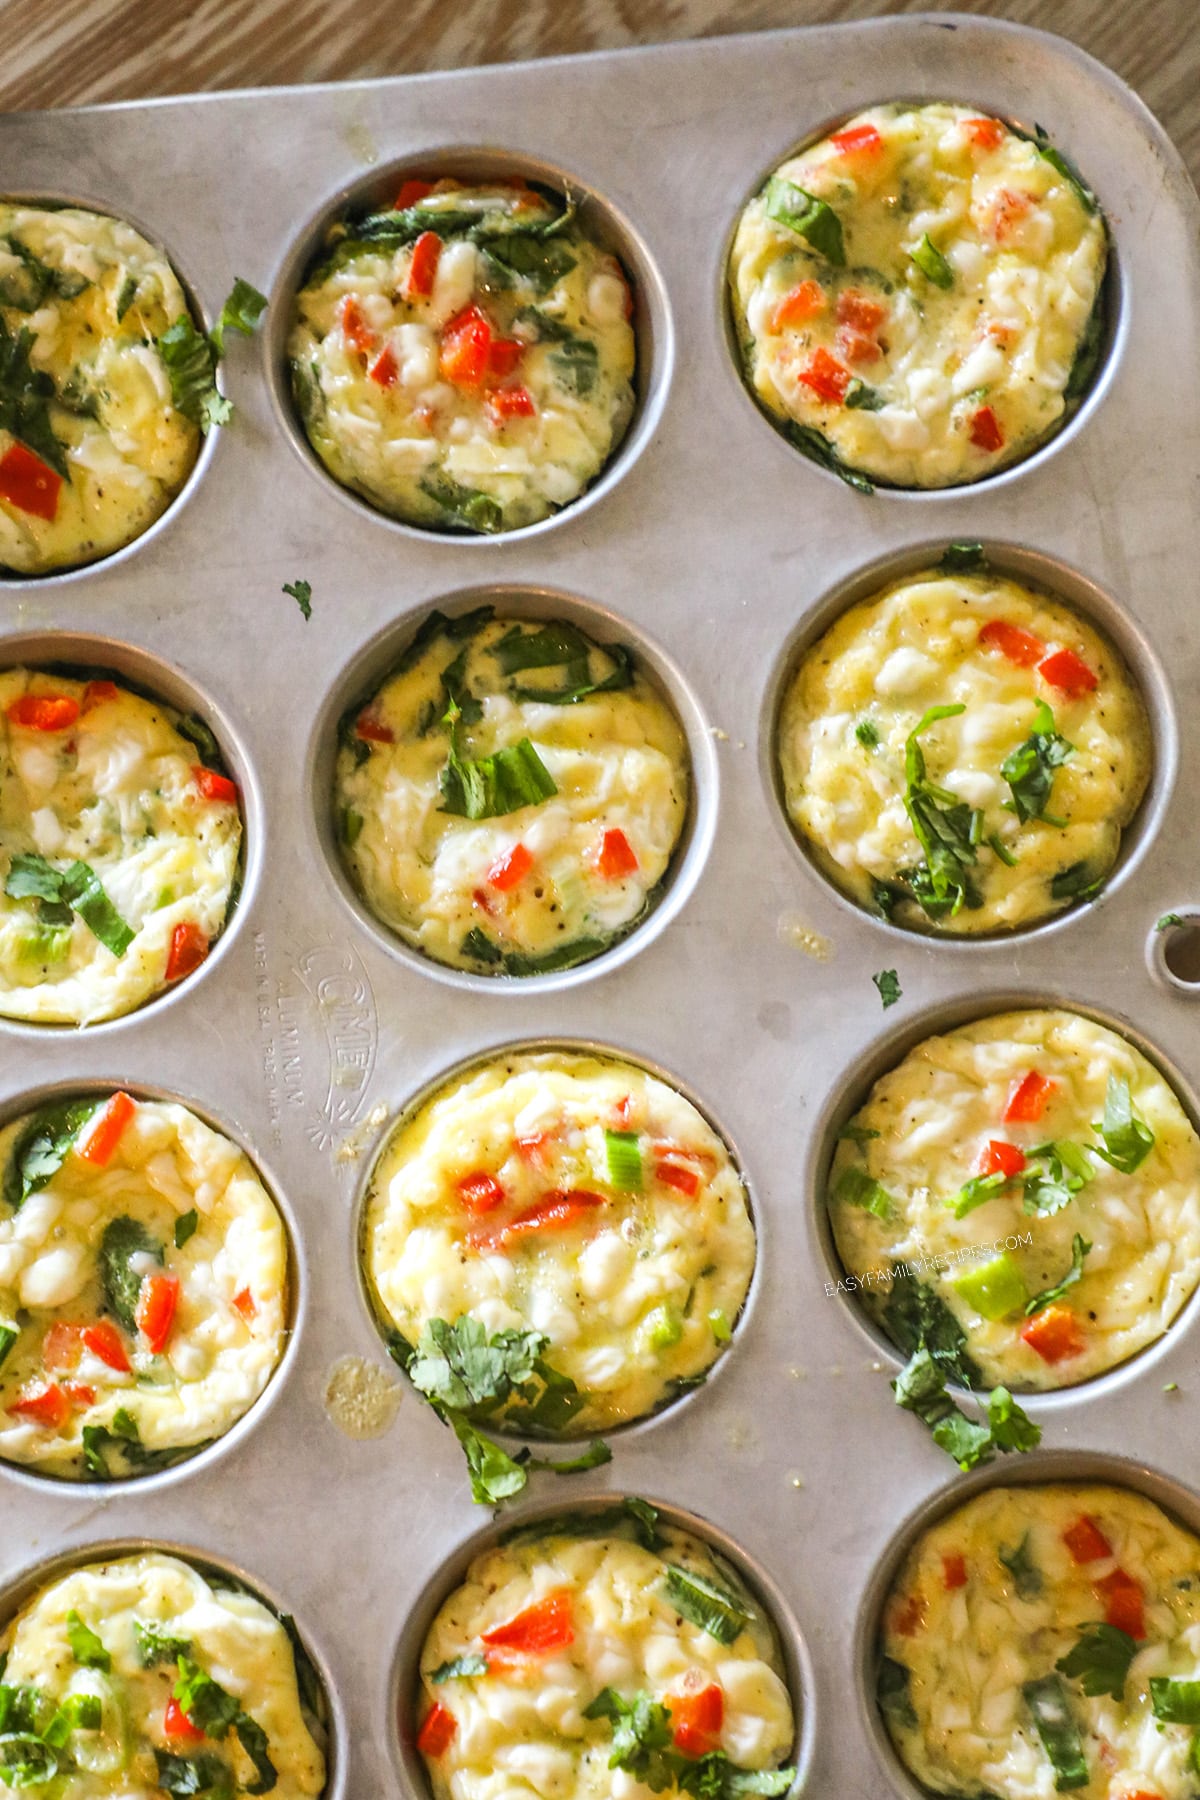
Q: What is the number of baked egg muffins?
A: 12